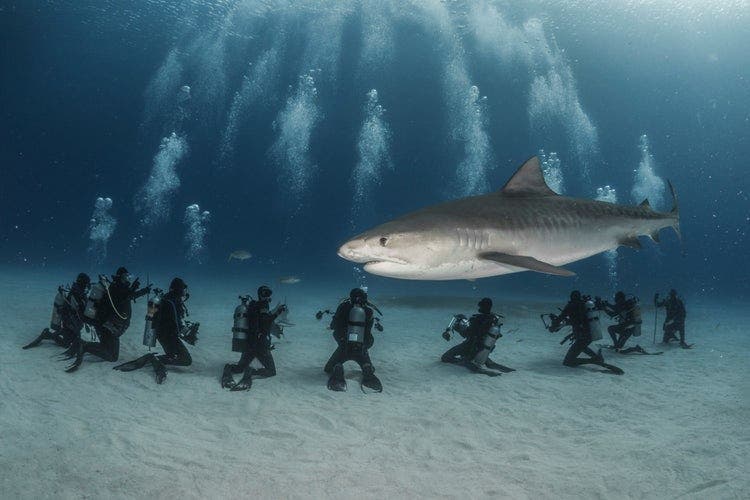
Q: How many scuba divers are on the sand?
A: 9